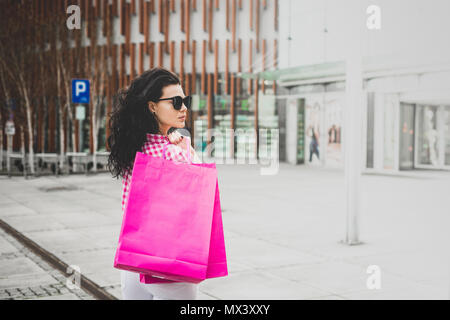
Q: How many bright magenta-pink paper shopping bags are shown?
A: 2